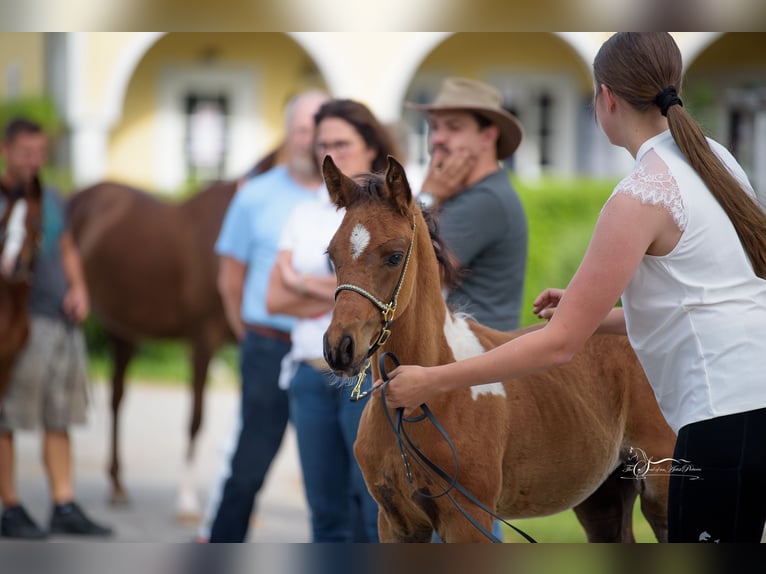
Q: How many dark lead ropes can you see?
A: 1